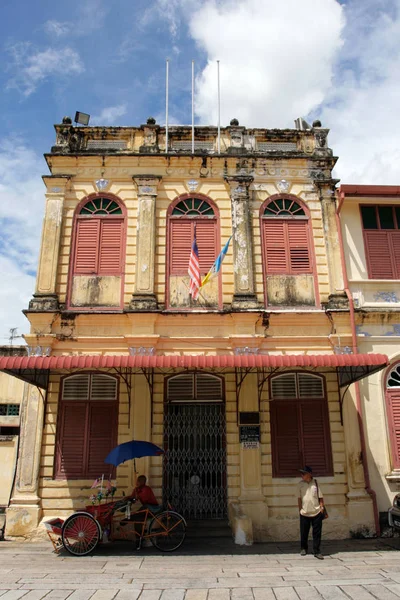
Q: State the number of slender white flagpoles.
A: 3